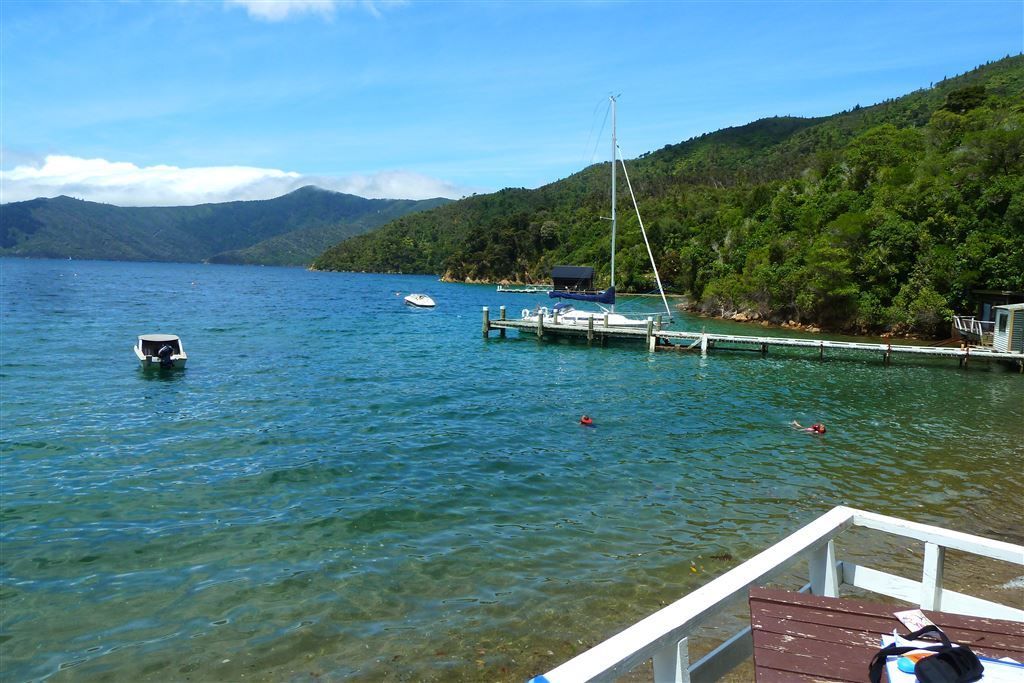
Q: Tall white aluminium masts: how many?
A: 1